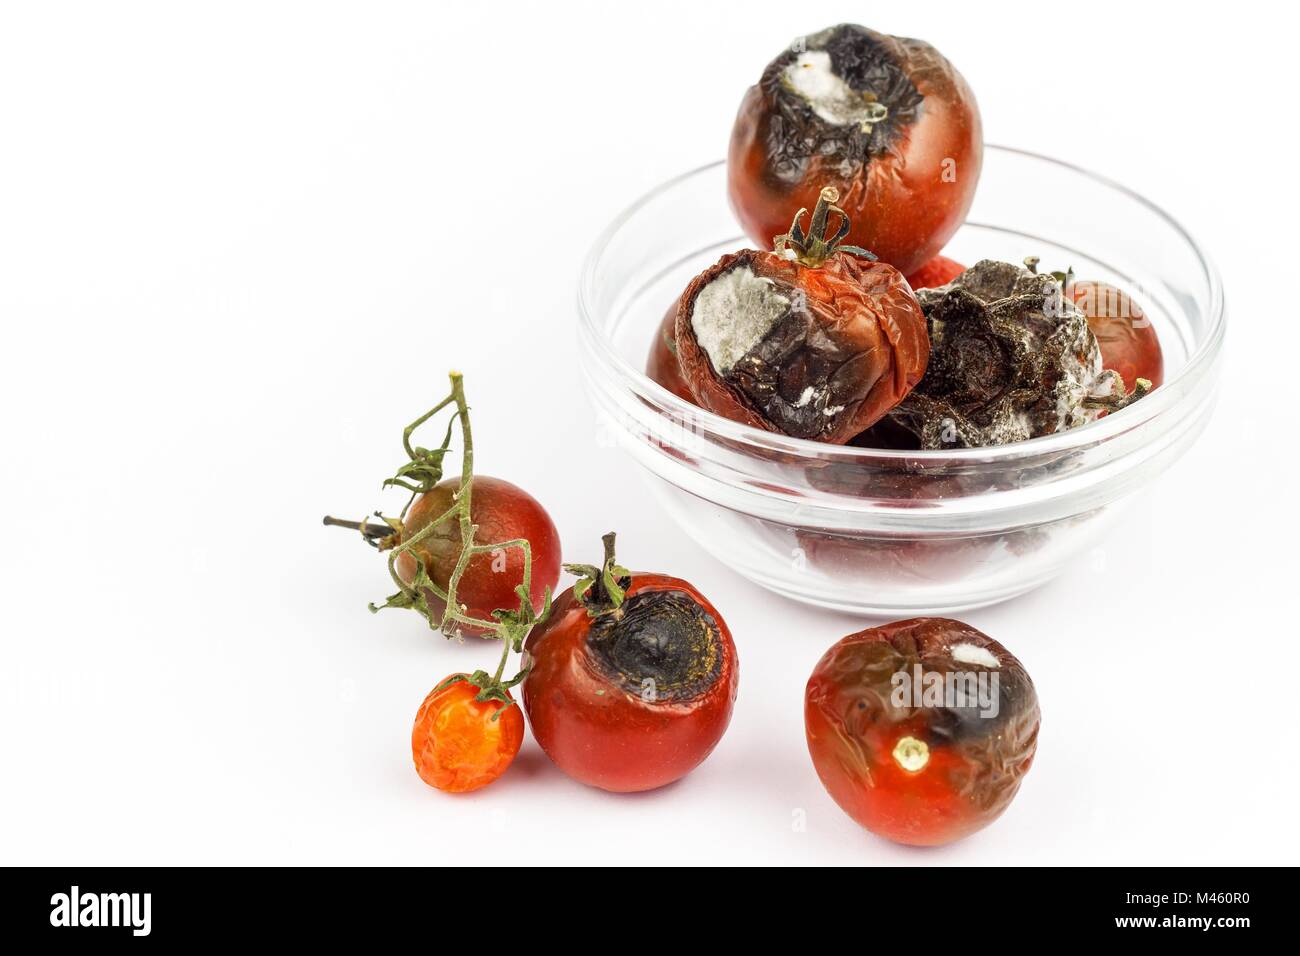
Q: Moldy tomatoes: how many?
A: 5